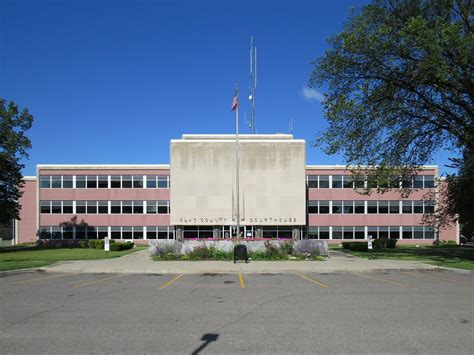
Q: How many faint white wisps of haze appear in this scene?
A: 1